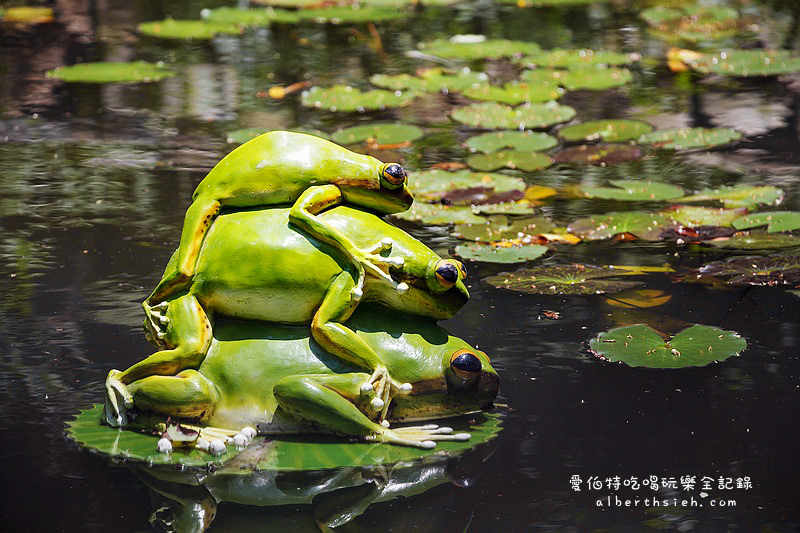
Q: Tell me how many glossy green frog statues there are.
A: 3